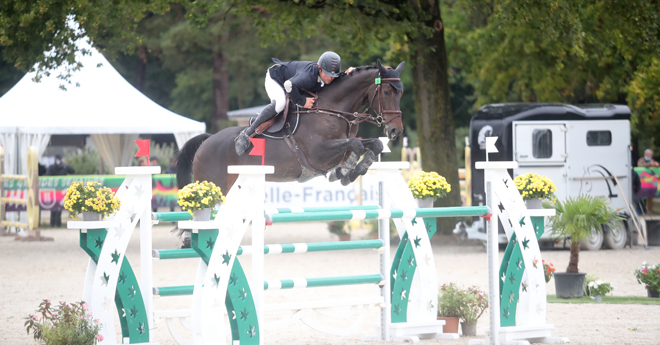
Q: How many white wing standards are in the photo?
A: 4